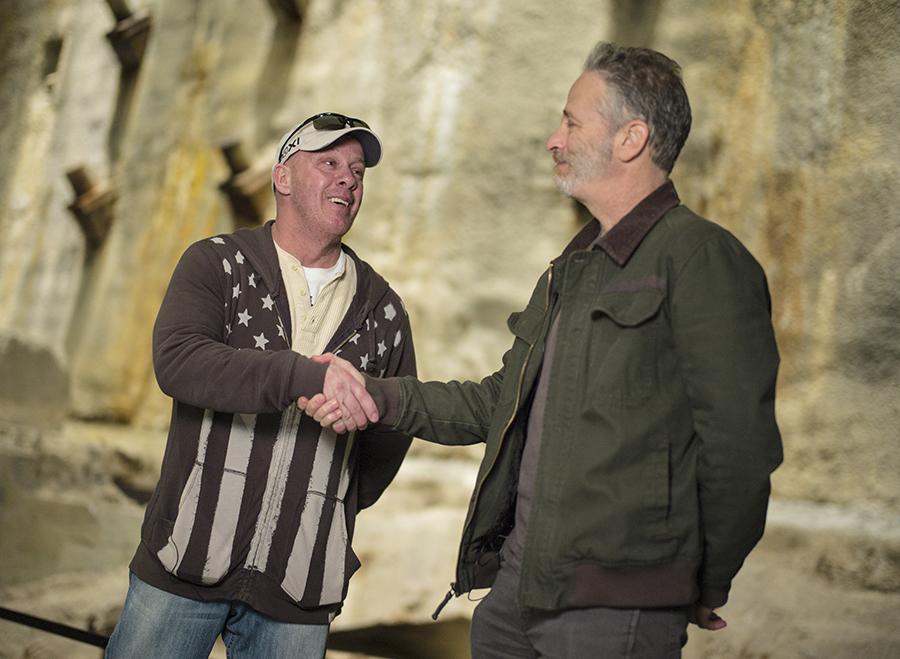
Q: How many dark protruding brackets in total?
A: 4